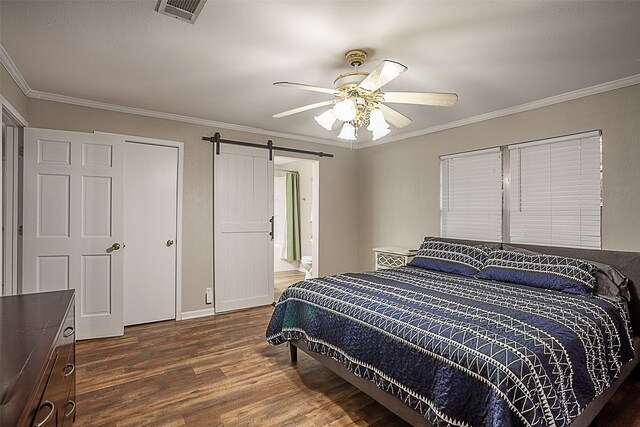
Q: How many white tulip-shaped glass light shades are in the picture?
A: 5